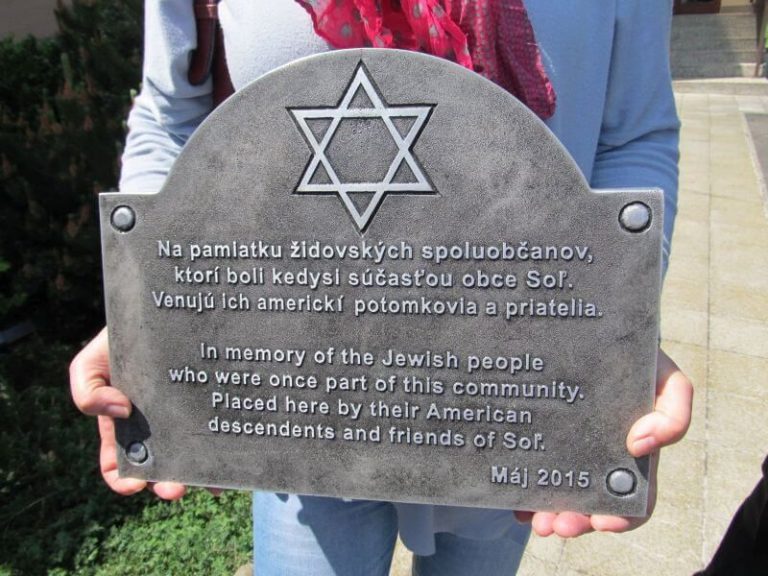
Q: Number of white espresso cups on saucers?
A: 0